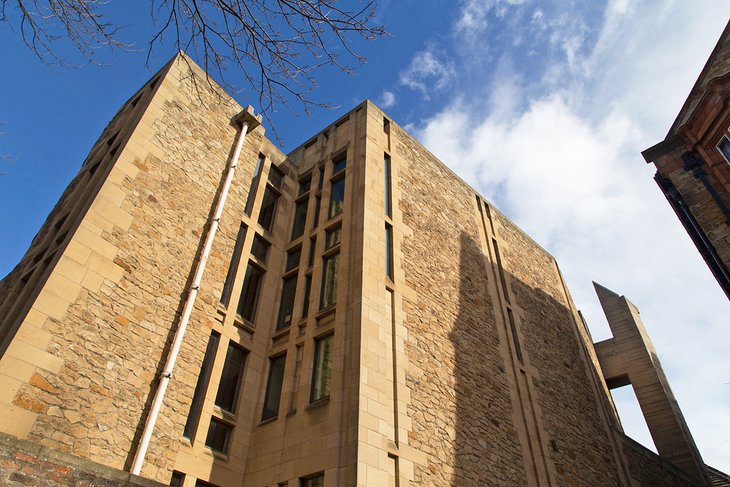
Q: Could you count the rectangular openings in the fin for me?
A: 1